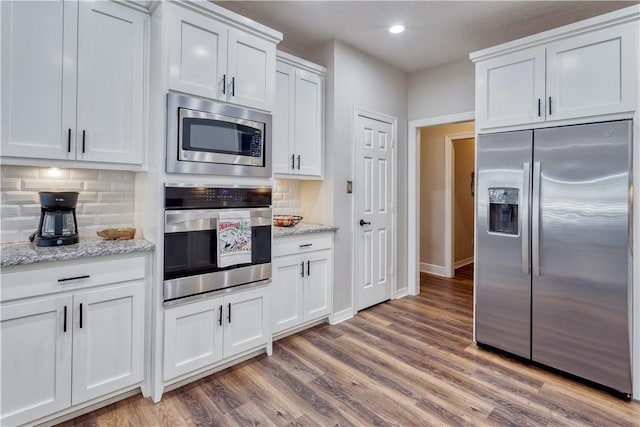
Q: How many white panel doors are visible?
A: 1